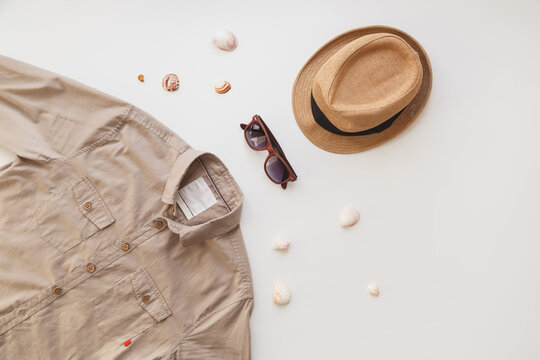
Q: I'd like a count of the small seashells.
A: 8